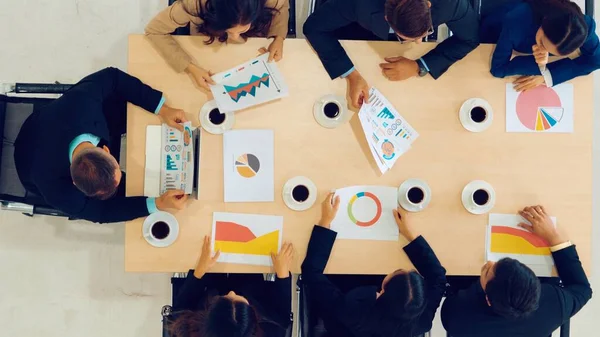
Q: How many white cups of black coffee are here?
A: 7